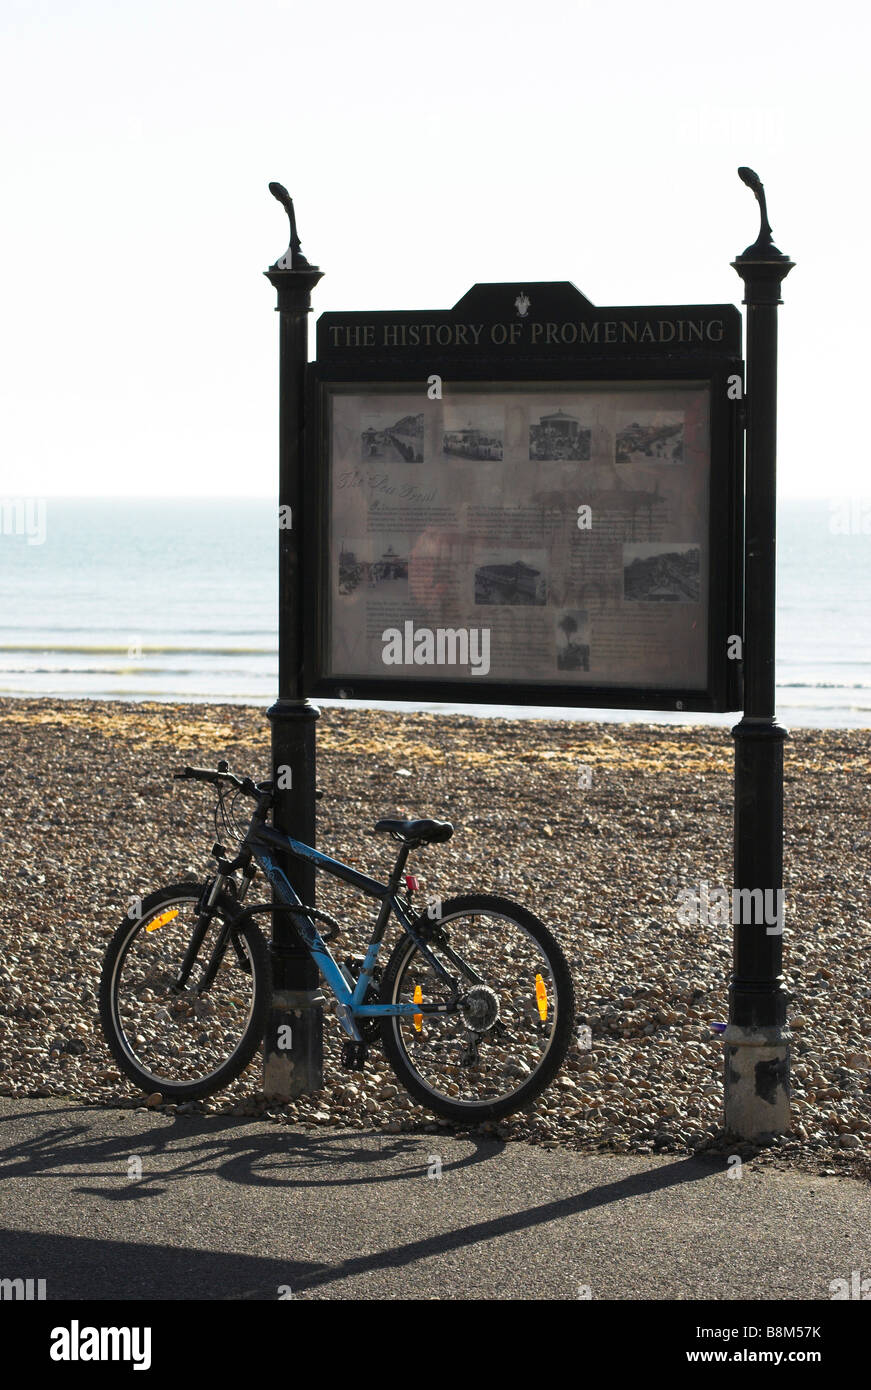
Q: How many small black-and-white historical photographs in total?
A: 8